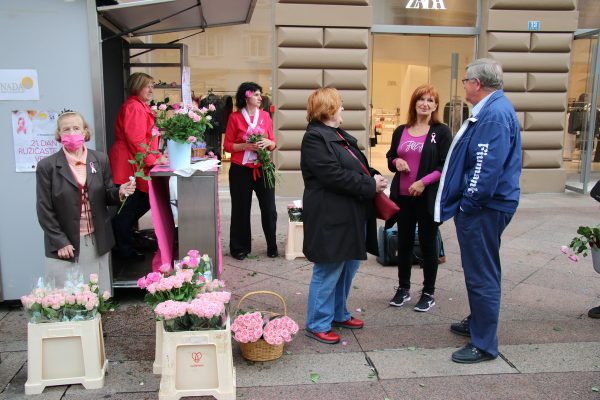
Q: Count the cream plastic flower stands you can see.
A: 4